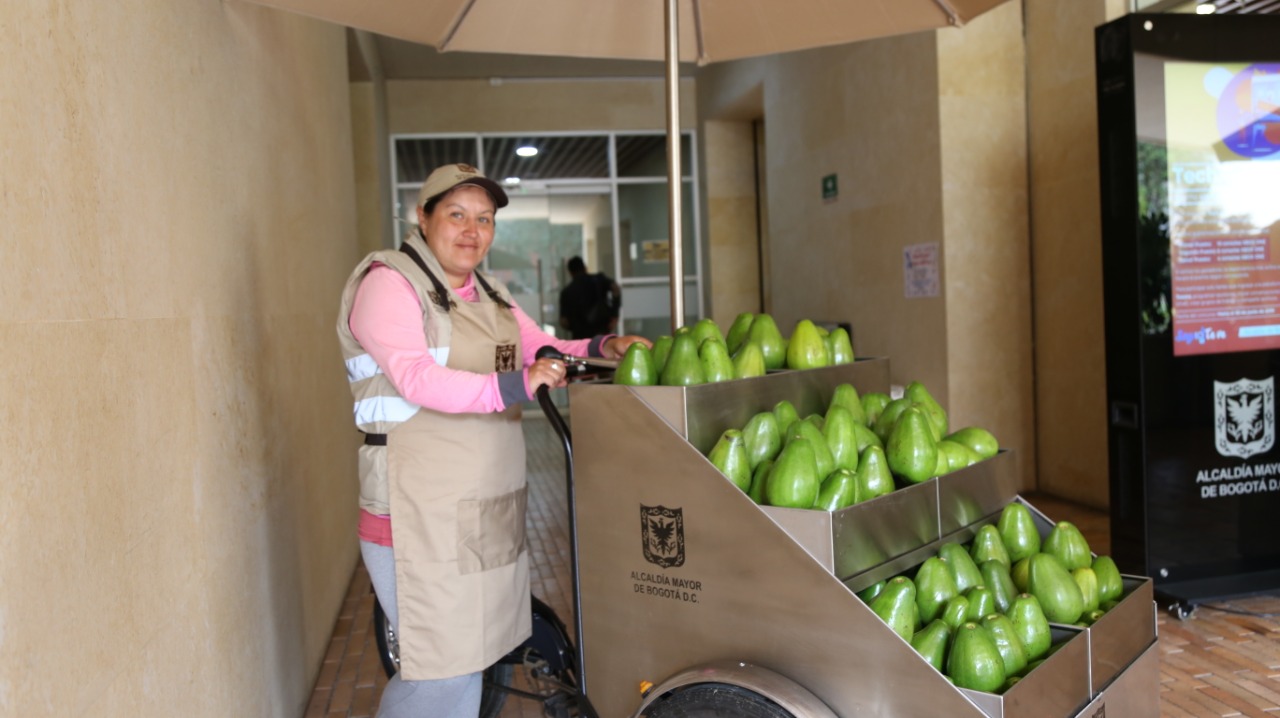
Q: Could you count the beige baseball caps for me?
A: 1